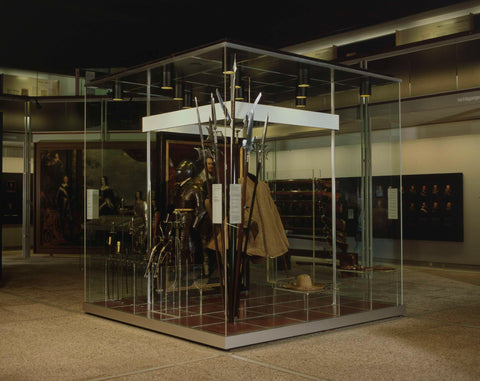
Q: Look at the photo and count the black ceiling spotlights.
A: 11